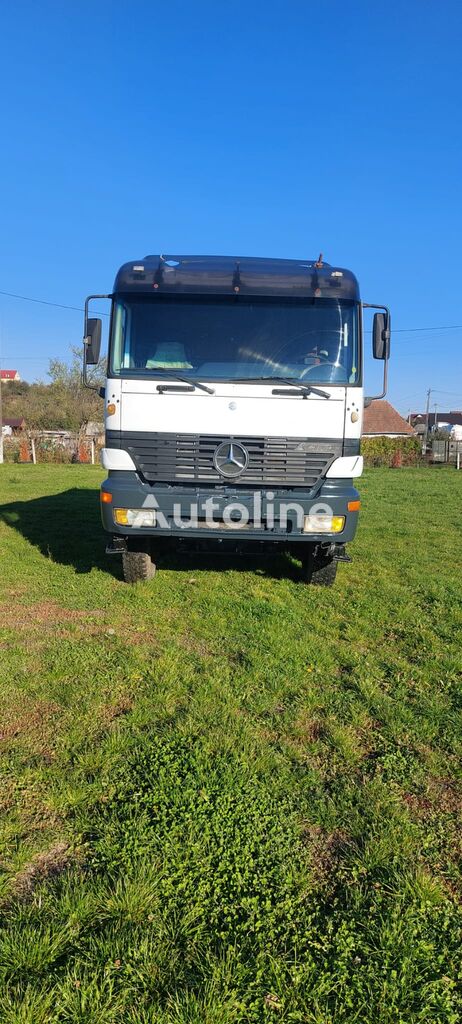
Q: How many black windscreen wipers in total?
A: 2